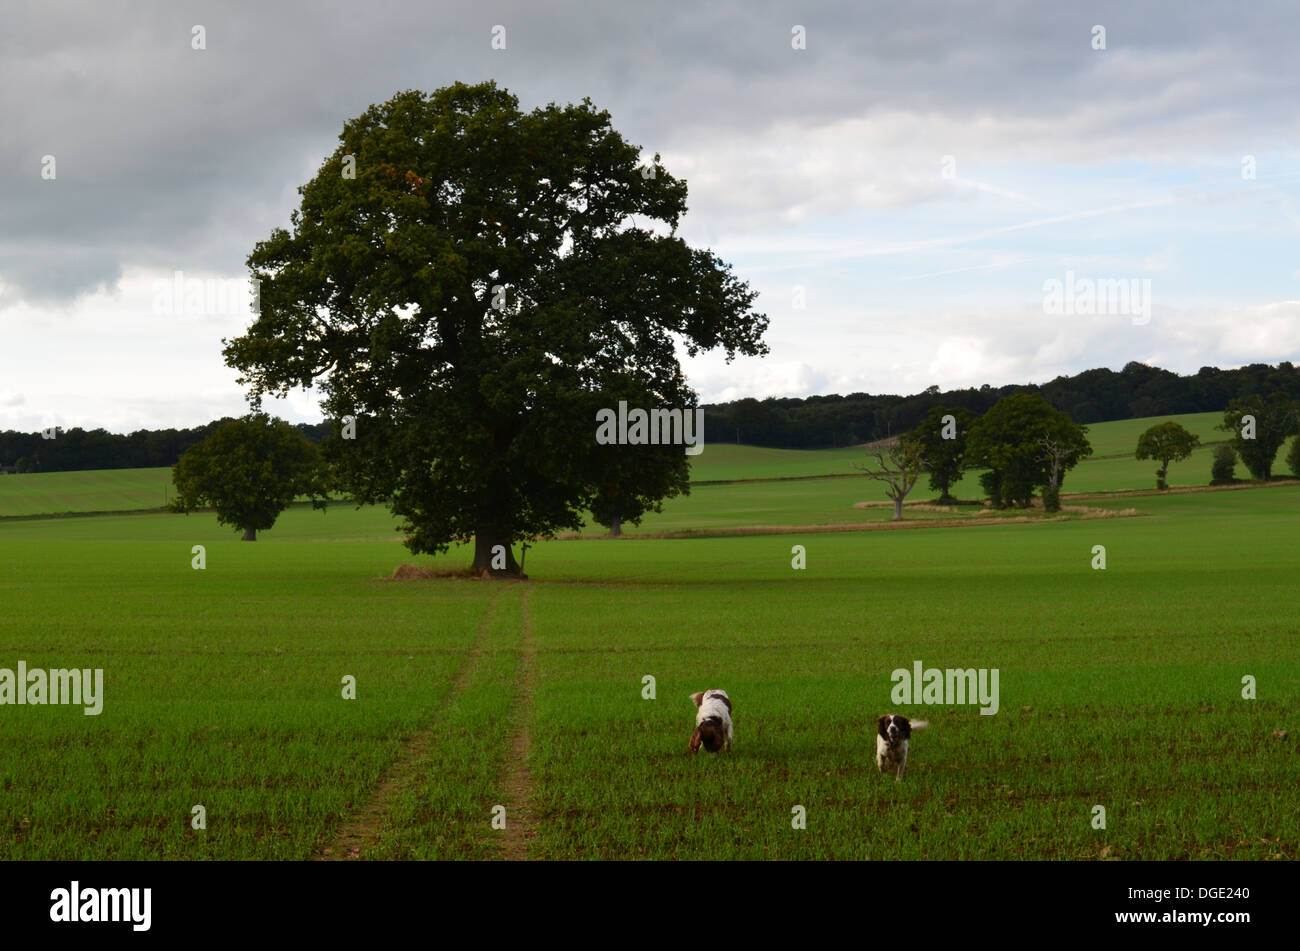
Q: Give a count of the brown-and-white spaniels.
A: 2